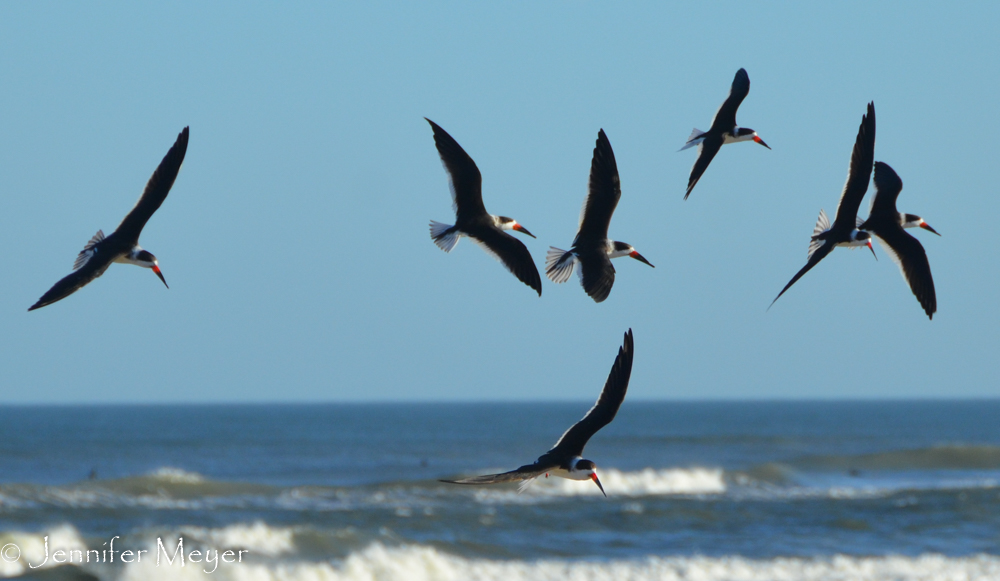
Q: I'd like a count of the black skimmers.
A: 7